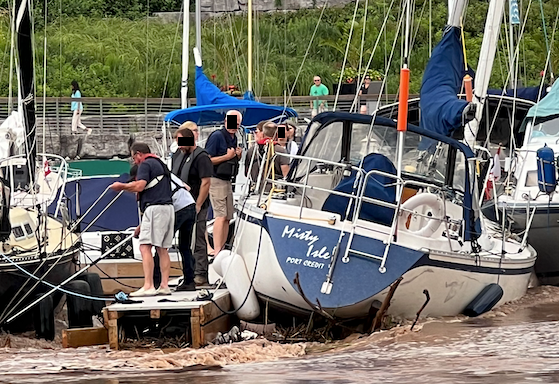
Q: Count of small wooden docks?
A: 1